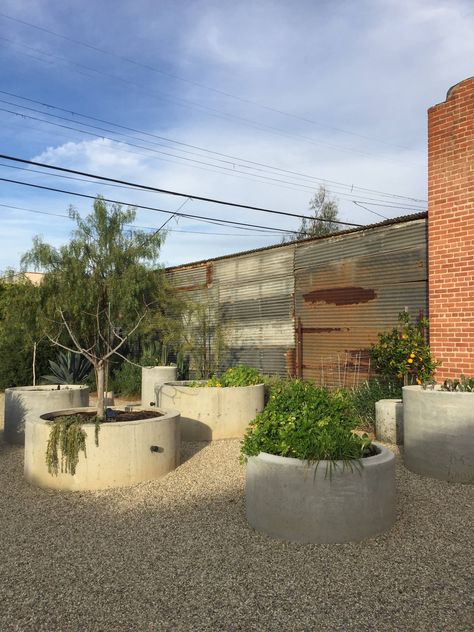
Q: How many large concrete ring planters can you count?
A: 5